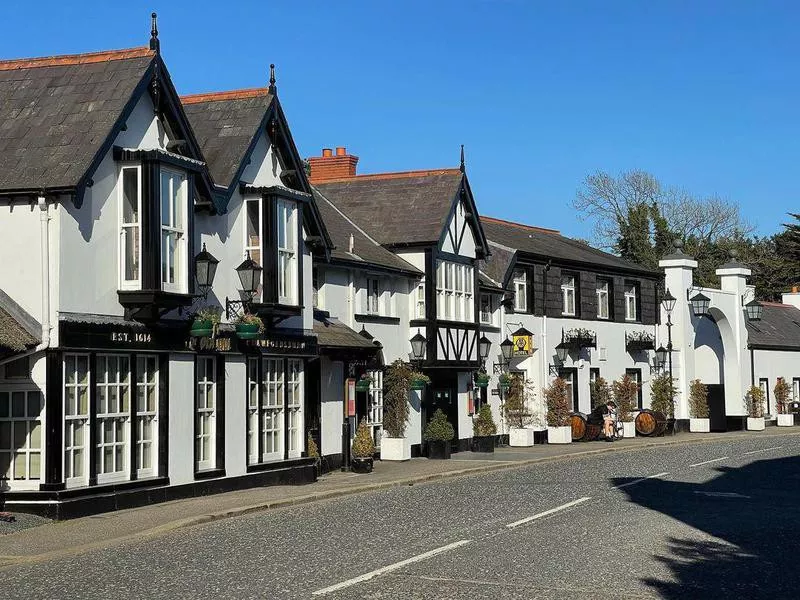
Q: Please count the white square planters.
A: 7